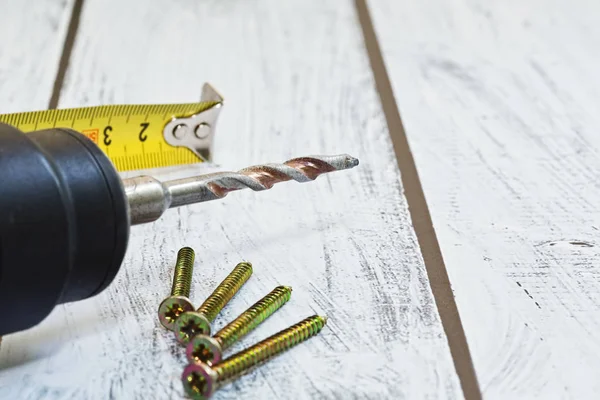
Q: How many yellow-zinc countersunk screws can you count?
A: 4